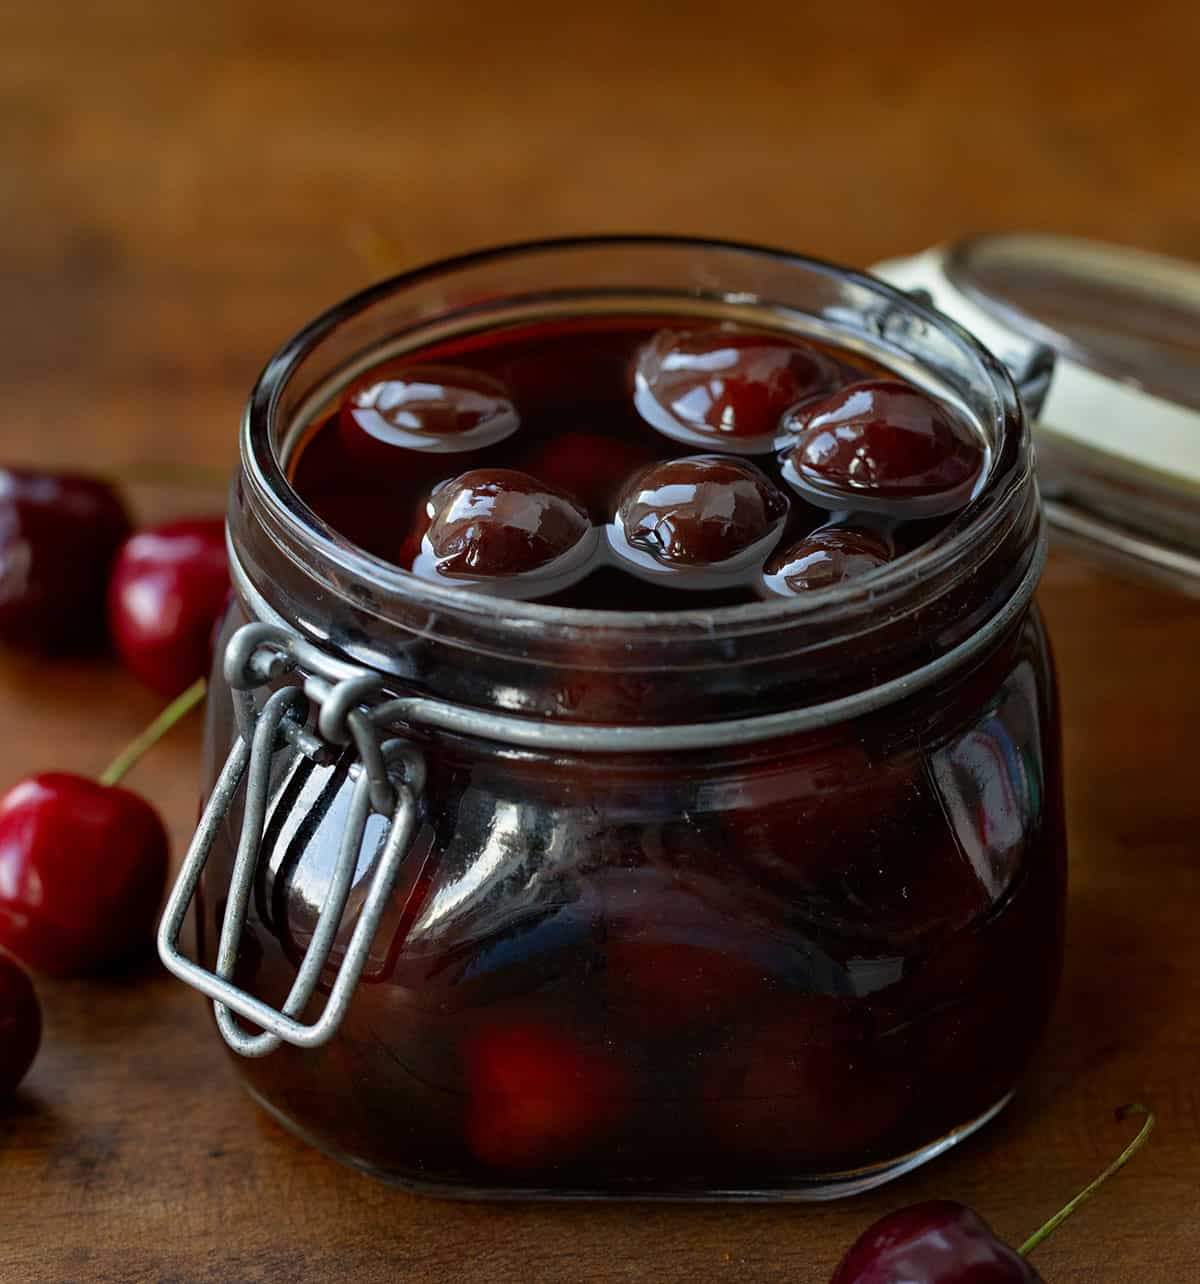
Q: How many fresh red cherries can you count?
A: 5